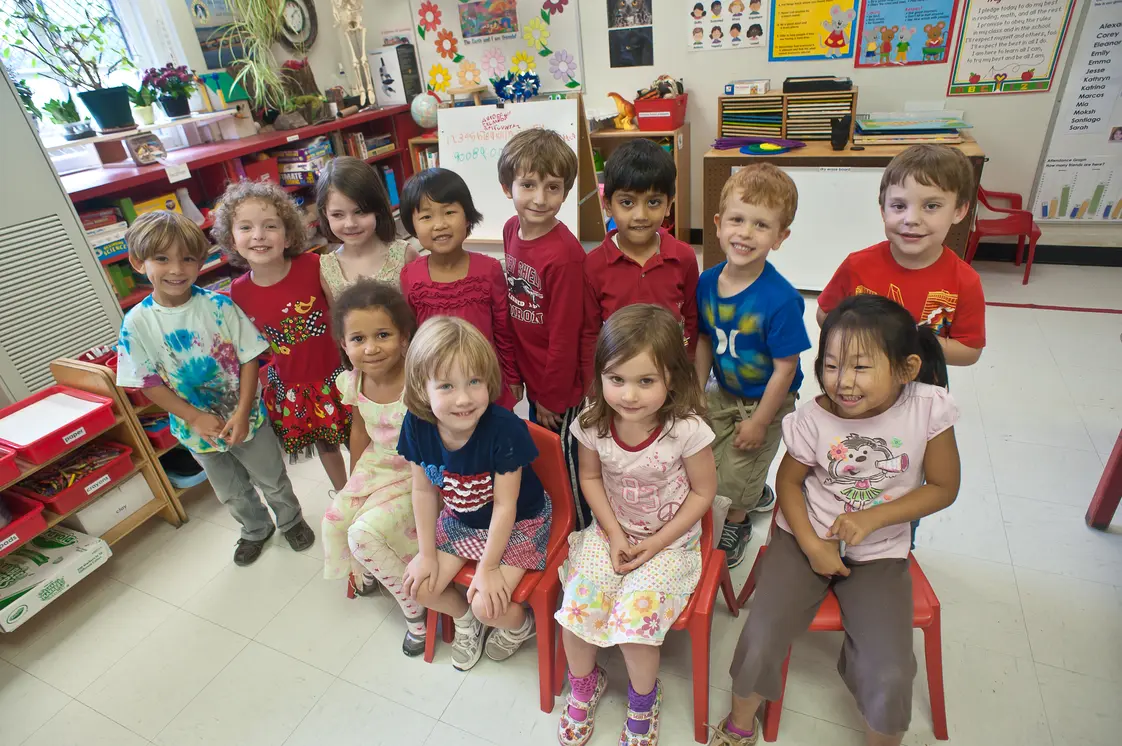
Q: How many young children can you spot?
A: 12